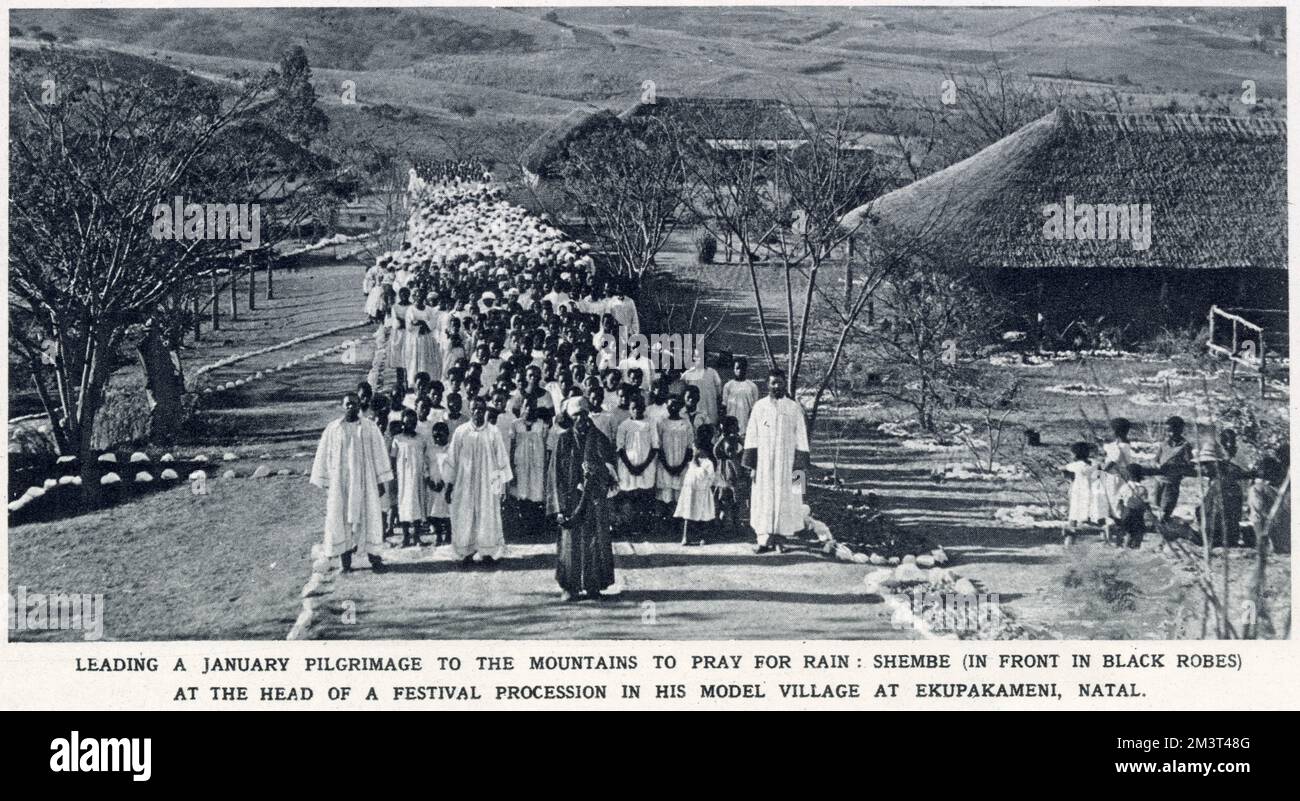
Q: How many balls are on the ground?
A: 0